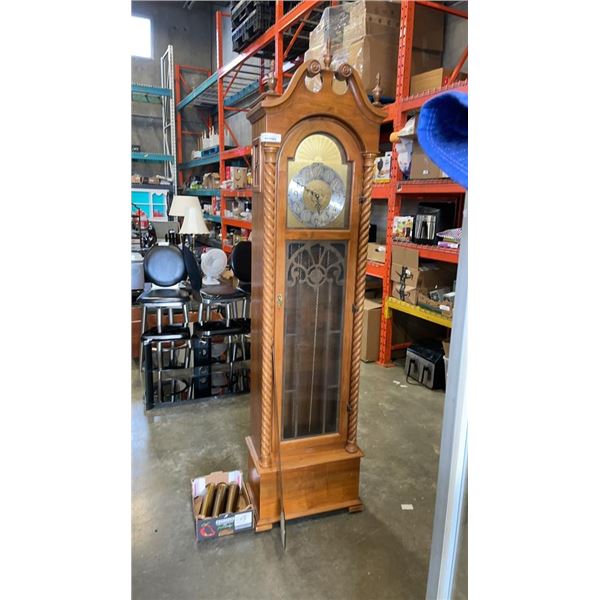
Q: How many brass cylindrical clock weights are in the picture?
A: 3